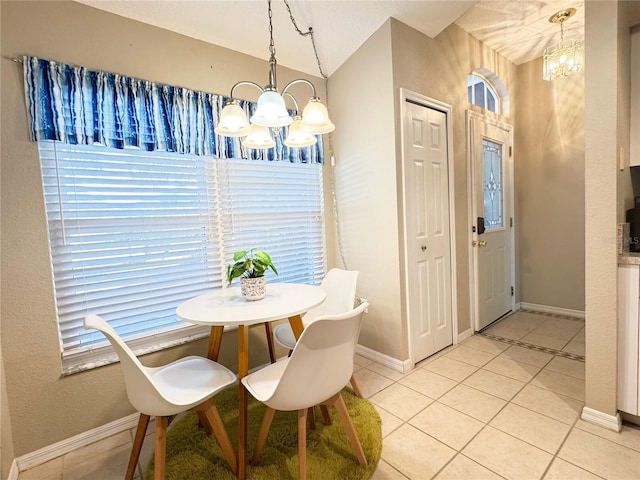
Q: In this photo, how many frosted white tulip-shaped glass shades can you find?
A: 5